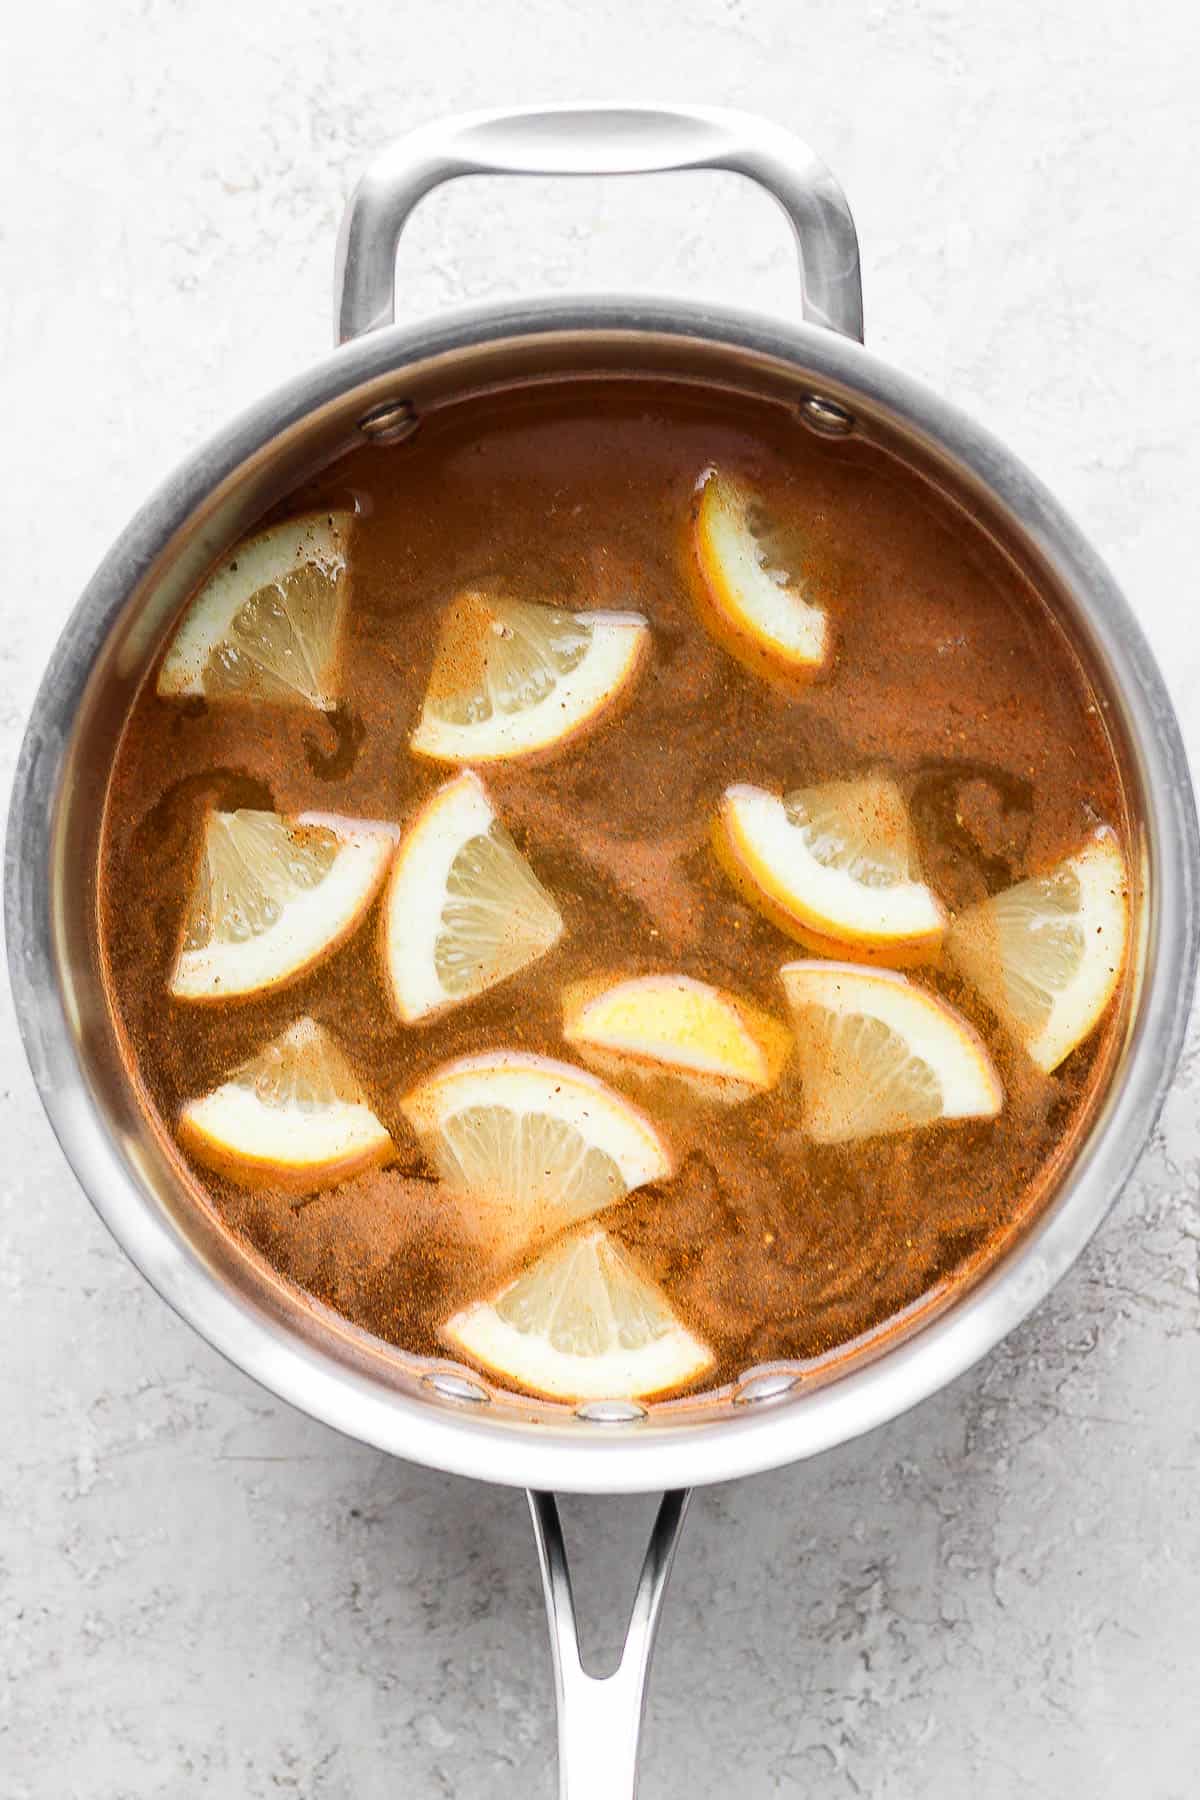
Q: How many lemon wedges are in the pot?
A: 12